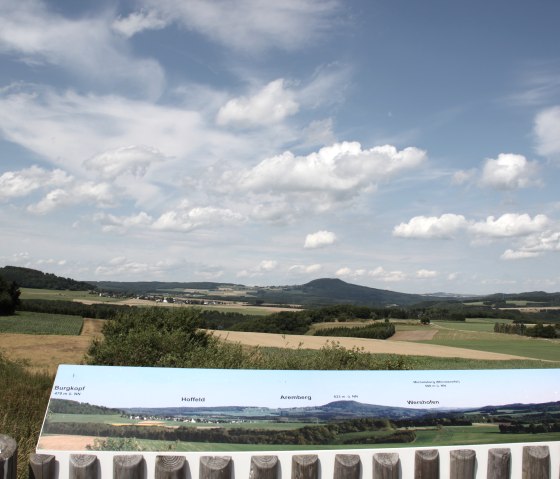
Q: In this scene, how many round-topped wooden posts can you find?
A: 14